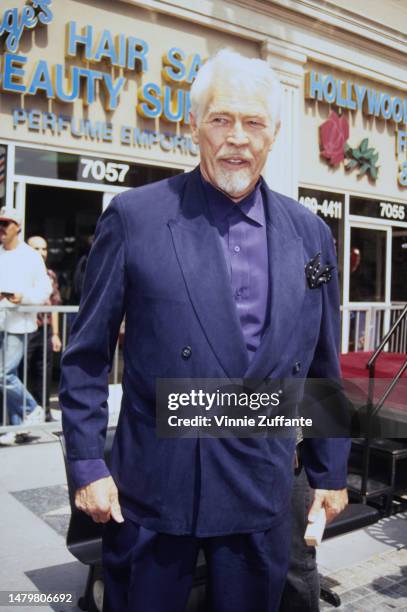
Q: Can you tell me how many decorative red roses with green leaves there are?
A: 1